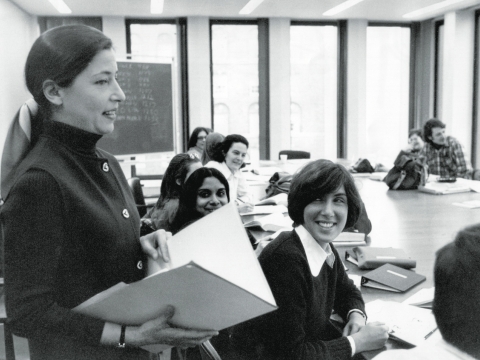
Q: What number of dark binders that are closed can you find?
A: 2